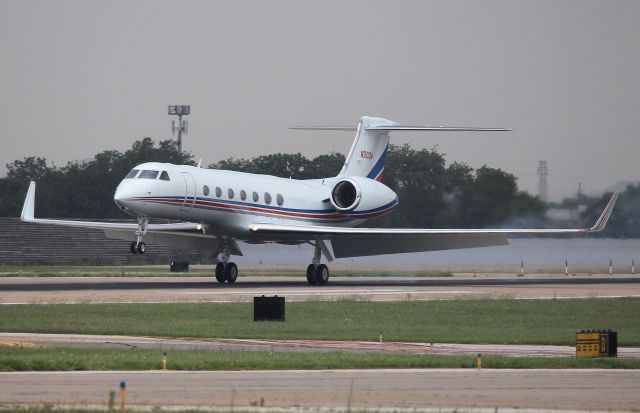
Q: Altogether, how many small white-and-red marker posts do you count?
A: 4